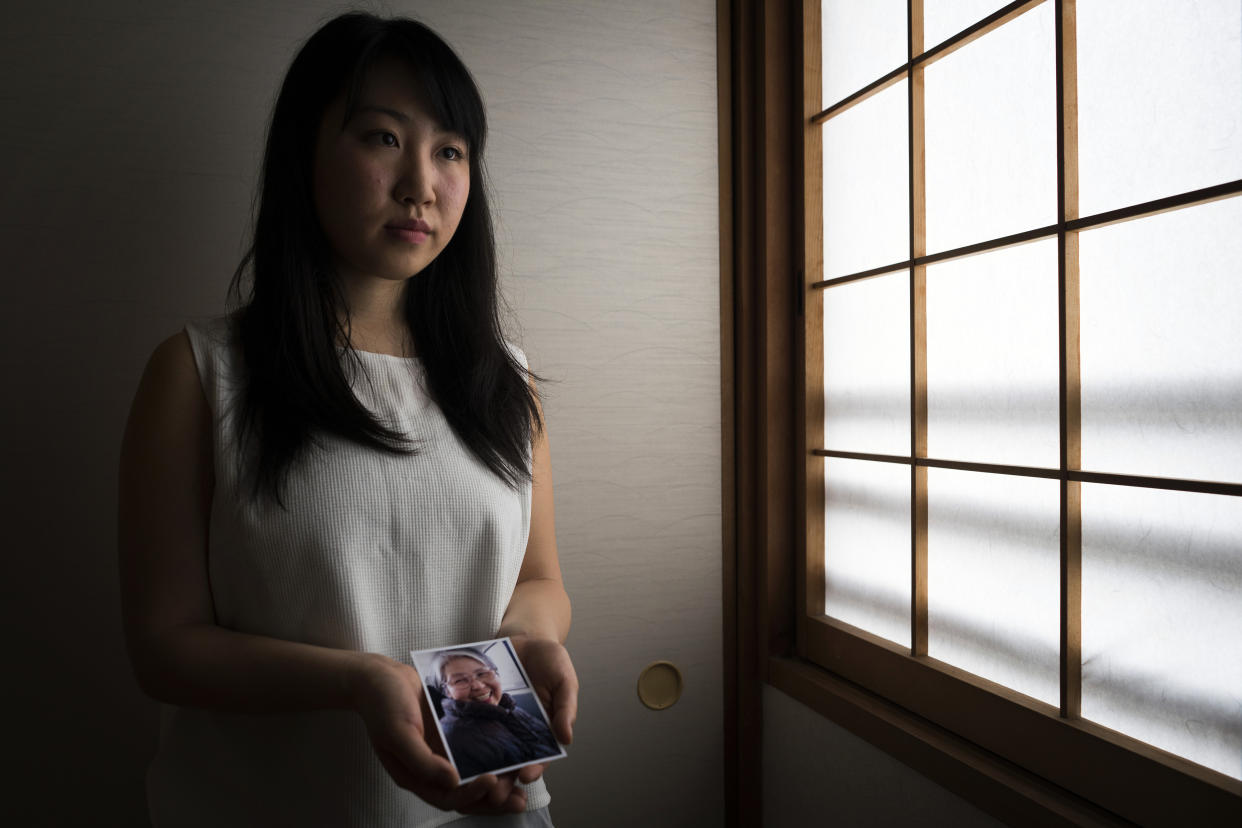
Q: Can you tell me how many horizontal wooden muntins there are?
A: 3